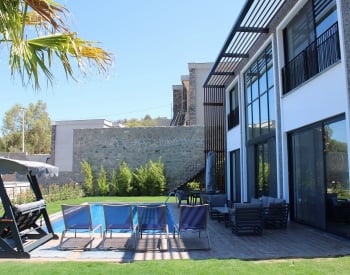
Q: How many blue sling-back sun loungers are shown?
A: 4